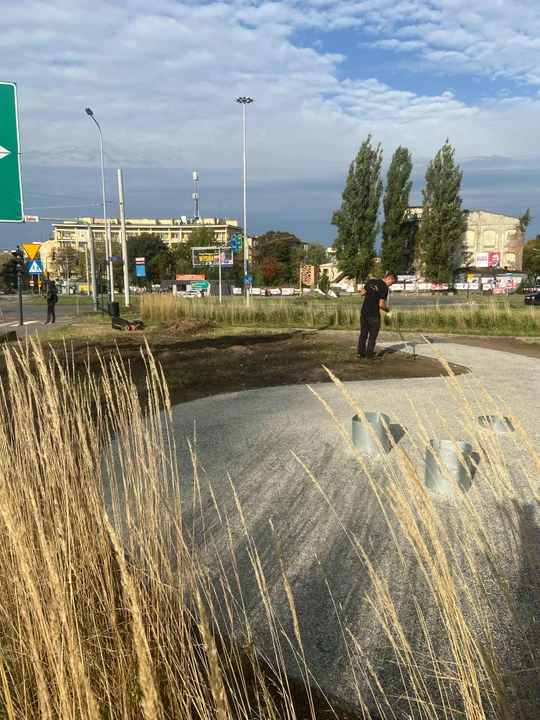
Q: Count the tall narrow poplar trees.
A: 3